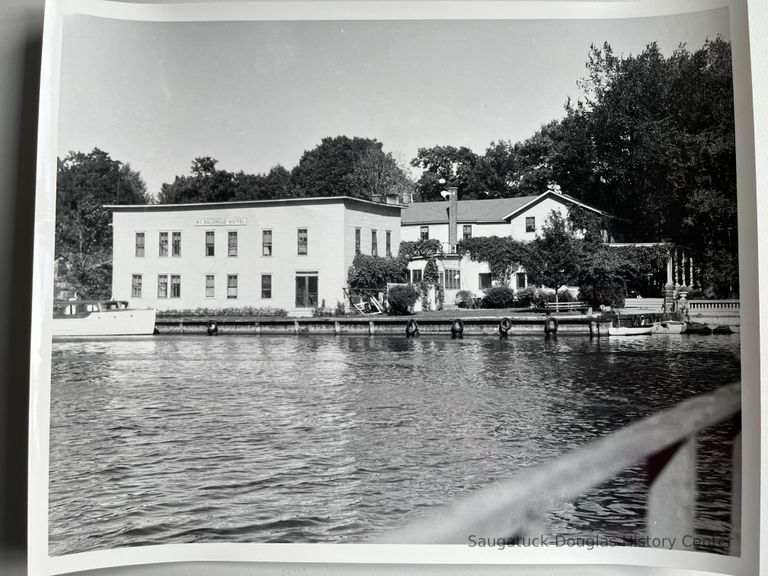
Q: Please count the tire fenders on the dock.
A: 5